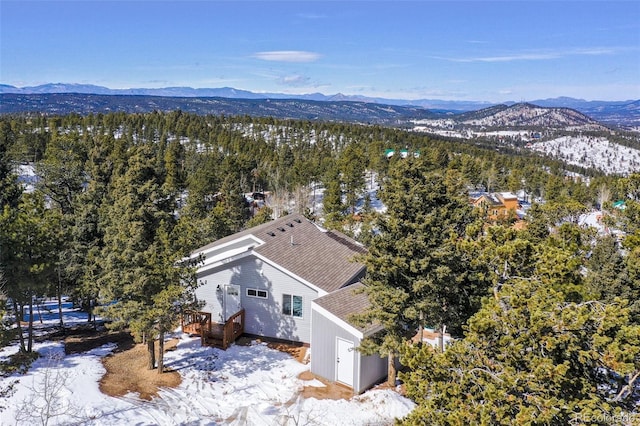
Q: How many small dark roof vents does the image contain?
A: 4